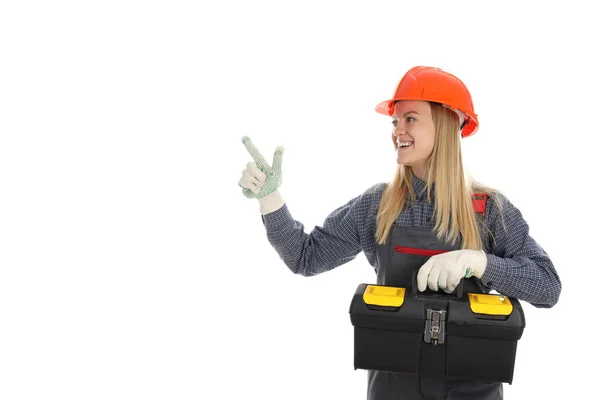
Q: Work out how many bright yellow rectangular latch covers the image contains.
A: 2